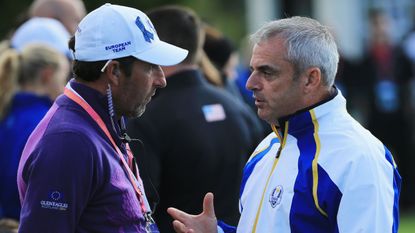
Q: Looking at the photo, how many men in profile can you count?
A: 2